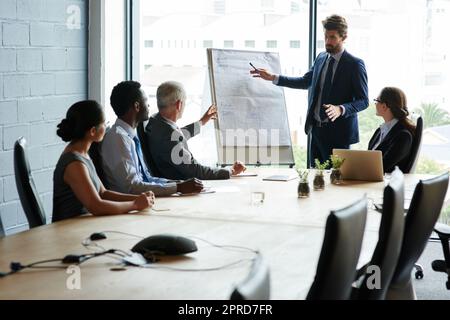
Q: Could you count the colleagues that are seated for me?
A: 4